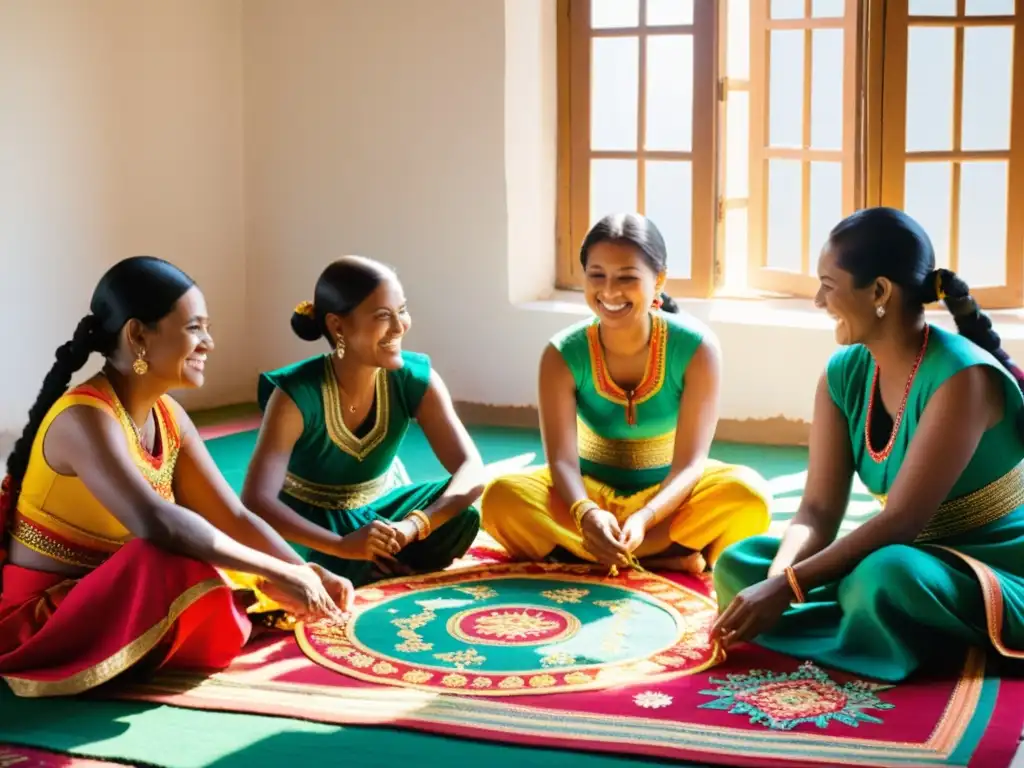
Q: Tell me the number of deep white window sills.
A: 1